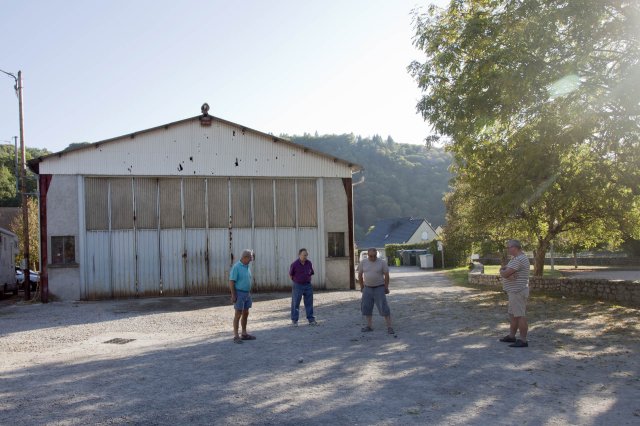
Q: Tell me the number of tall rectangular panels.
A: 10